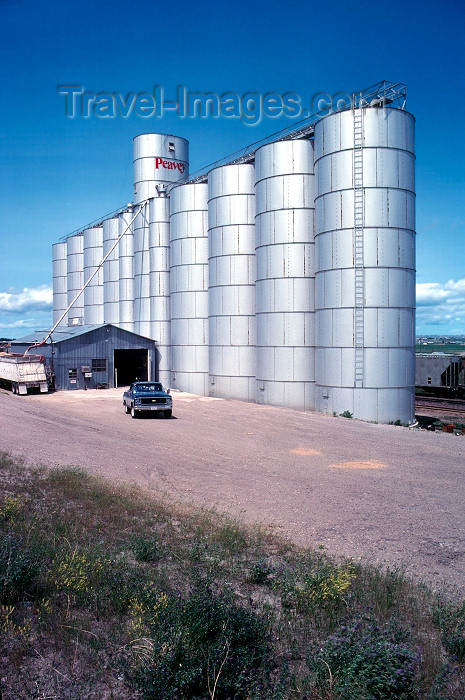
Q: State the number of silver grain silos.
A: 11